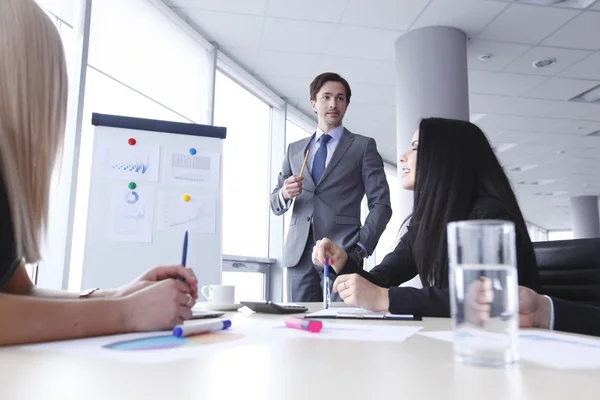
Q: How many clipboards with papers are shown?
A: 1